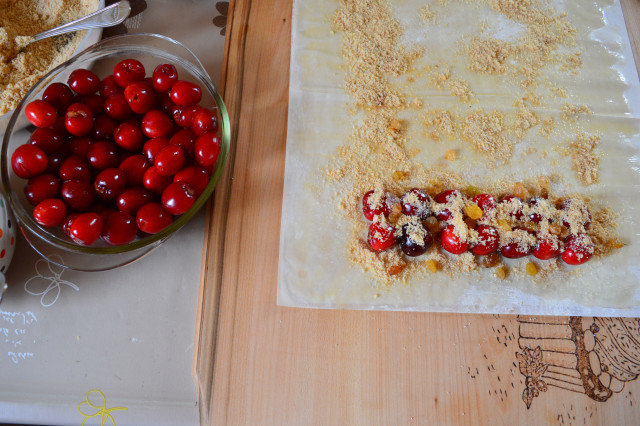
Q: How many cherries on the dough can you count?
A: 14